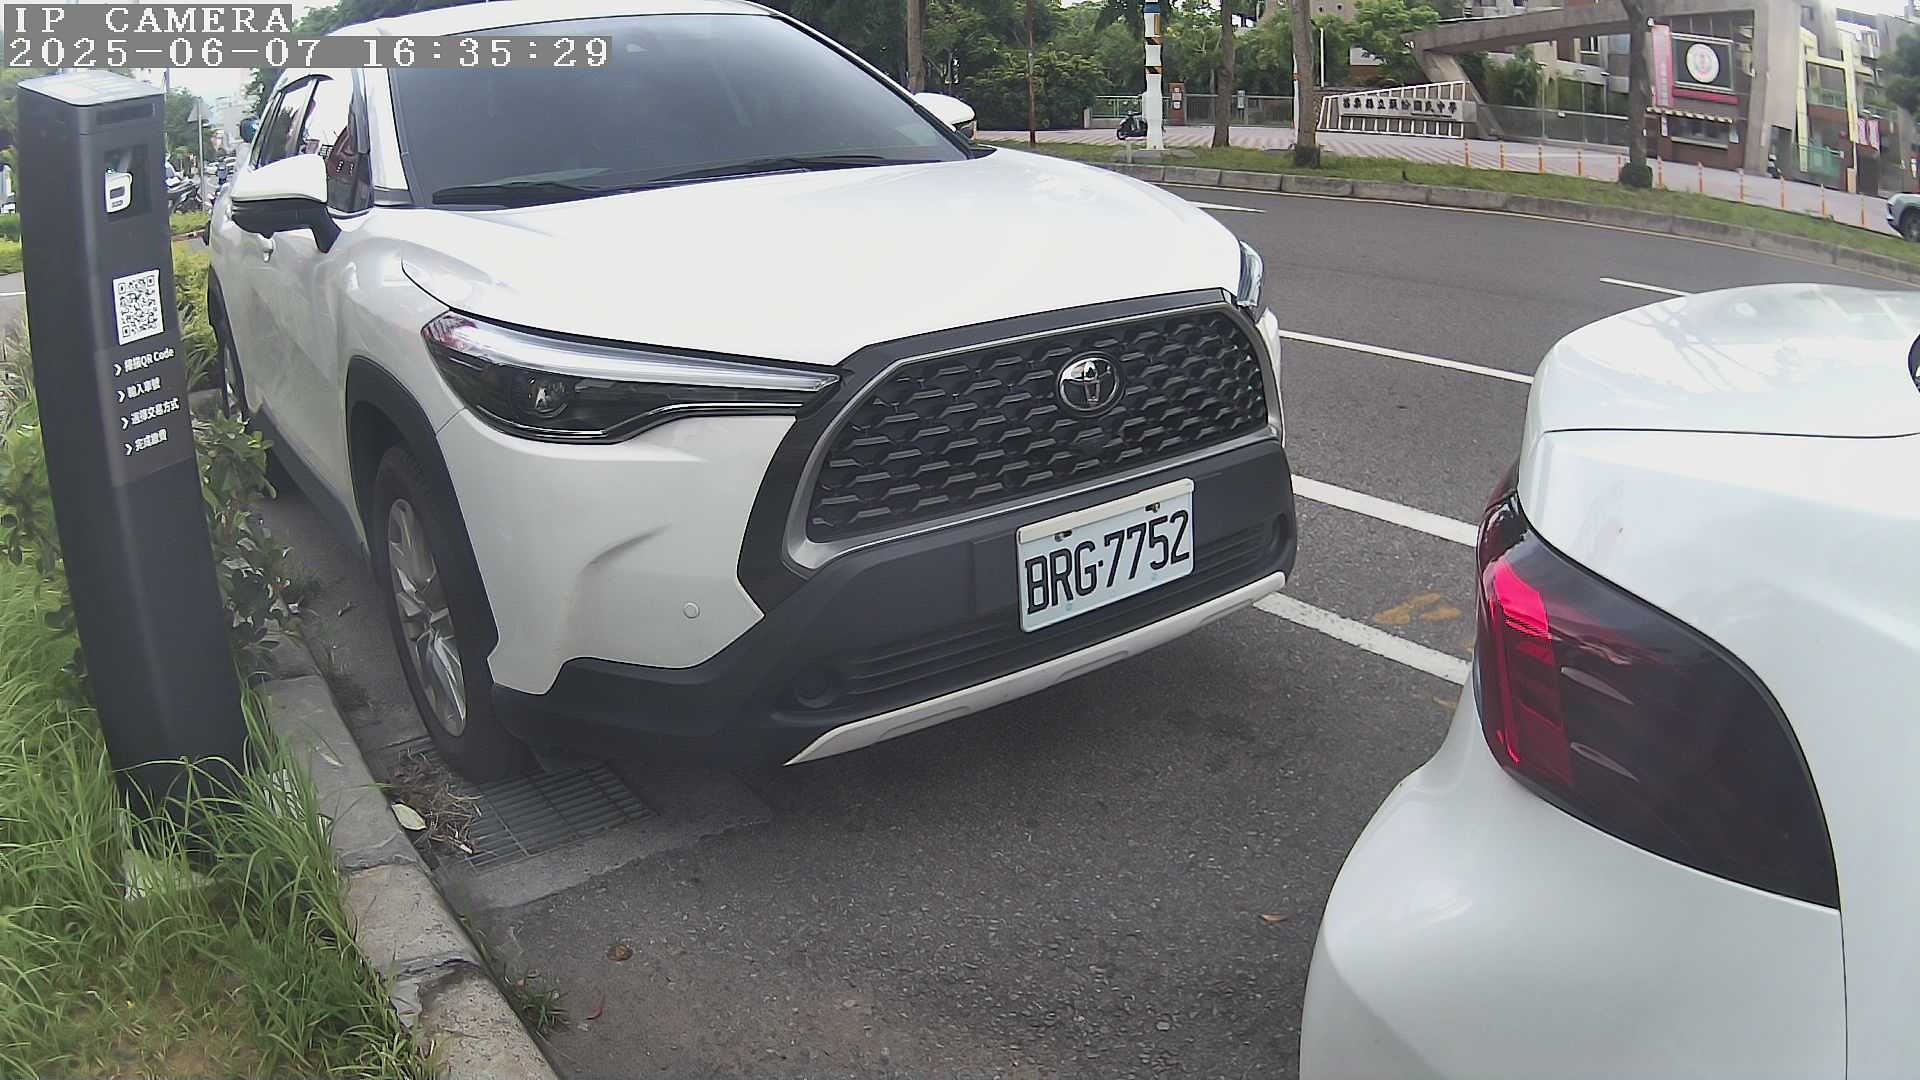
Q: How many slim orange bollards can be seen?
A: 11